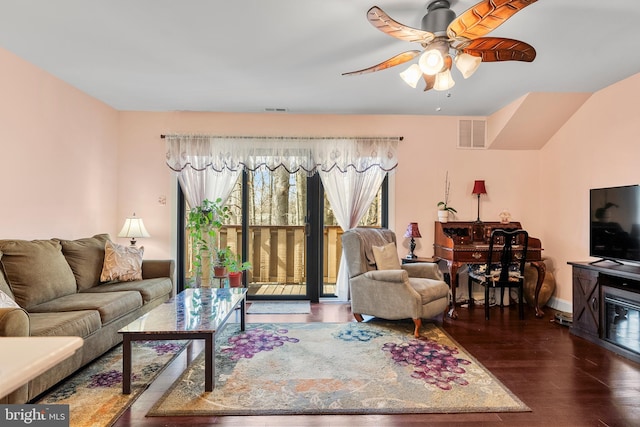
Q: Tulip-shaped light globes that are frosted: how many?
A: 4